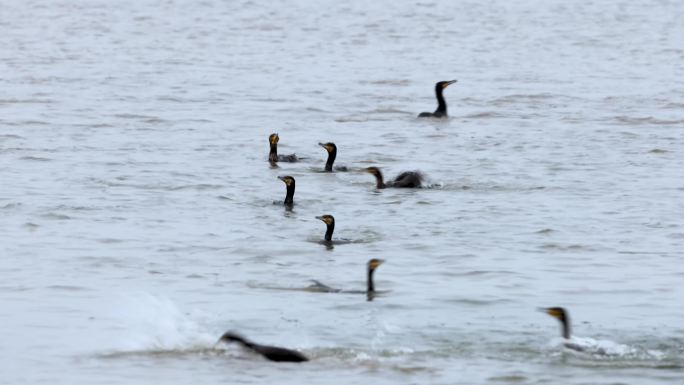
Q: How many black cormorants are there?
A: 9